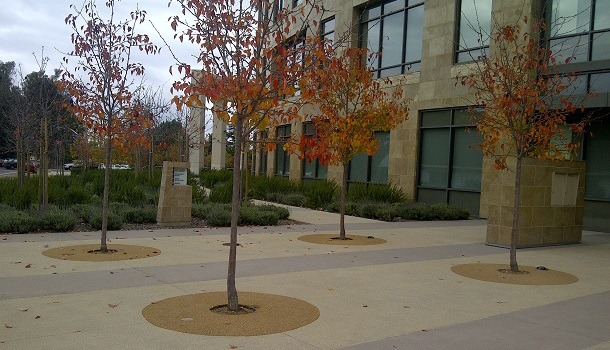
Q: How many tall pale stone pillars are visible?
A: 2